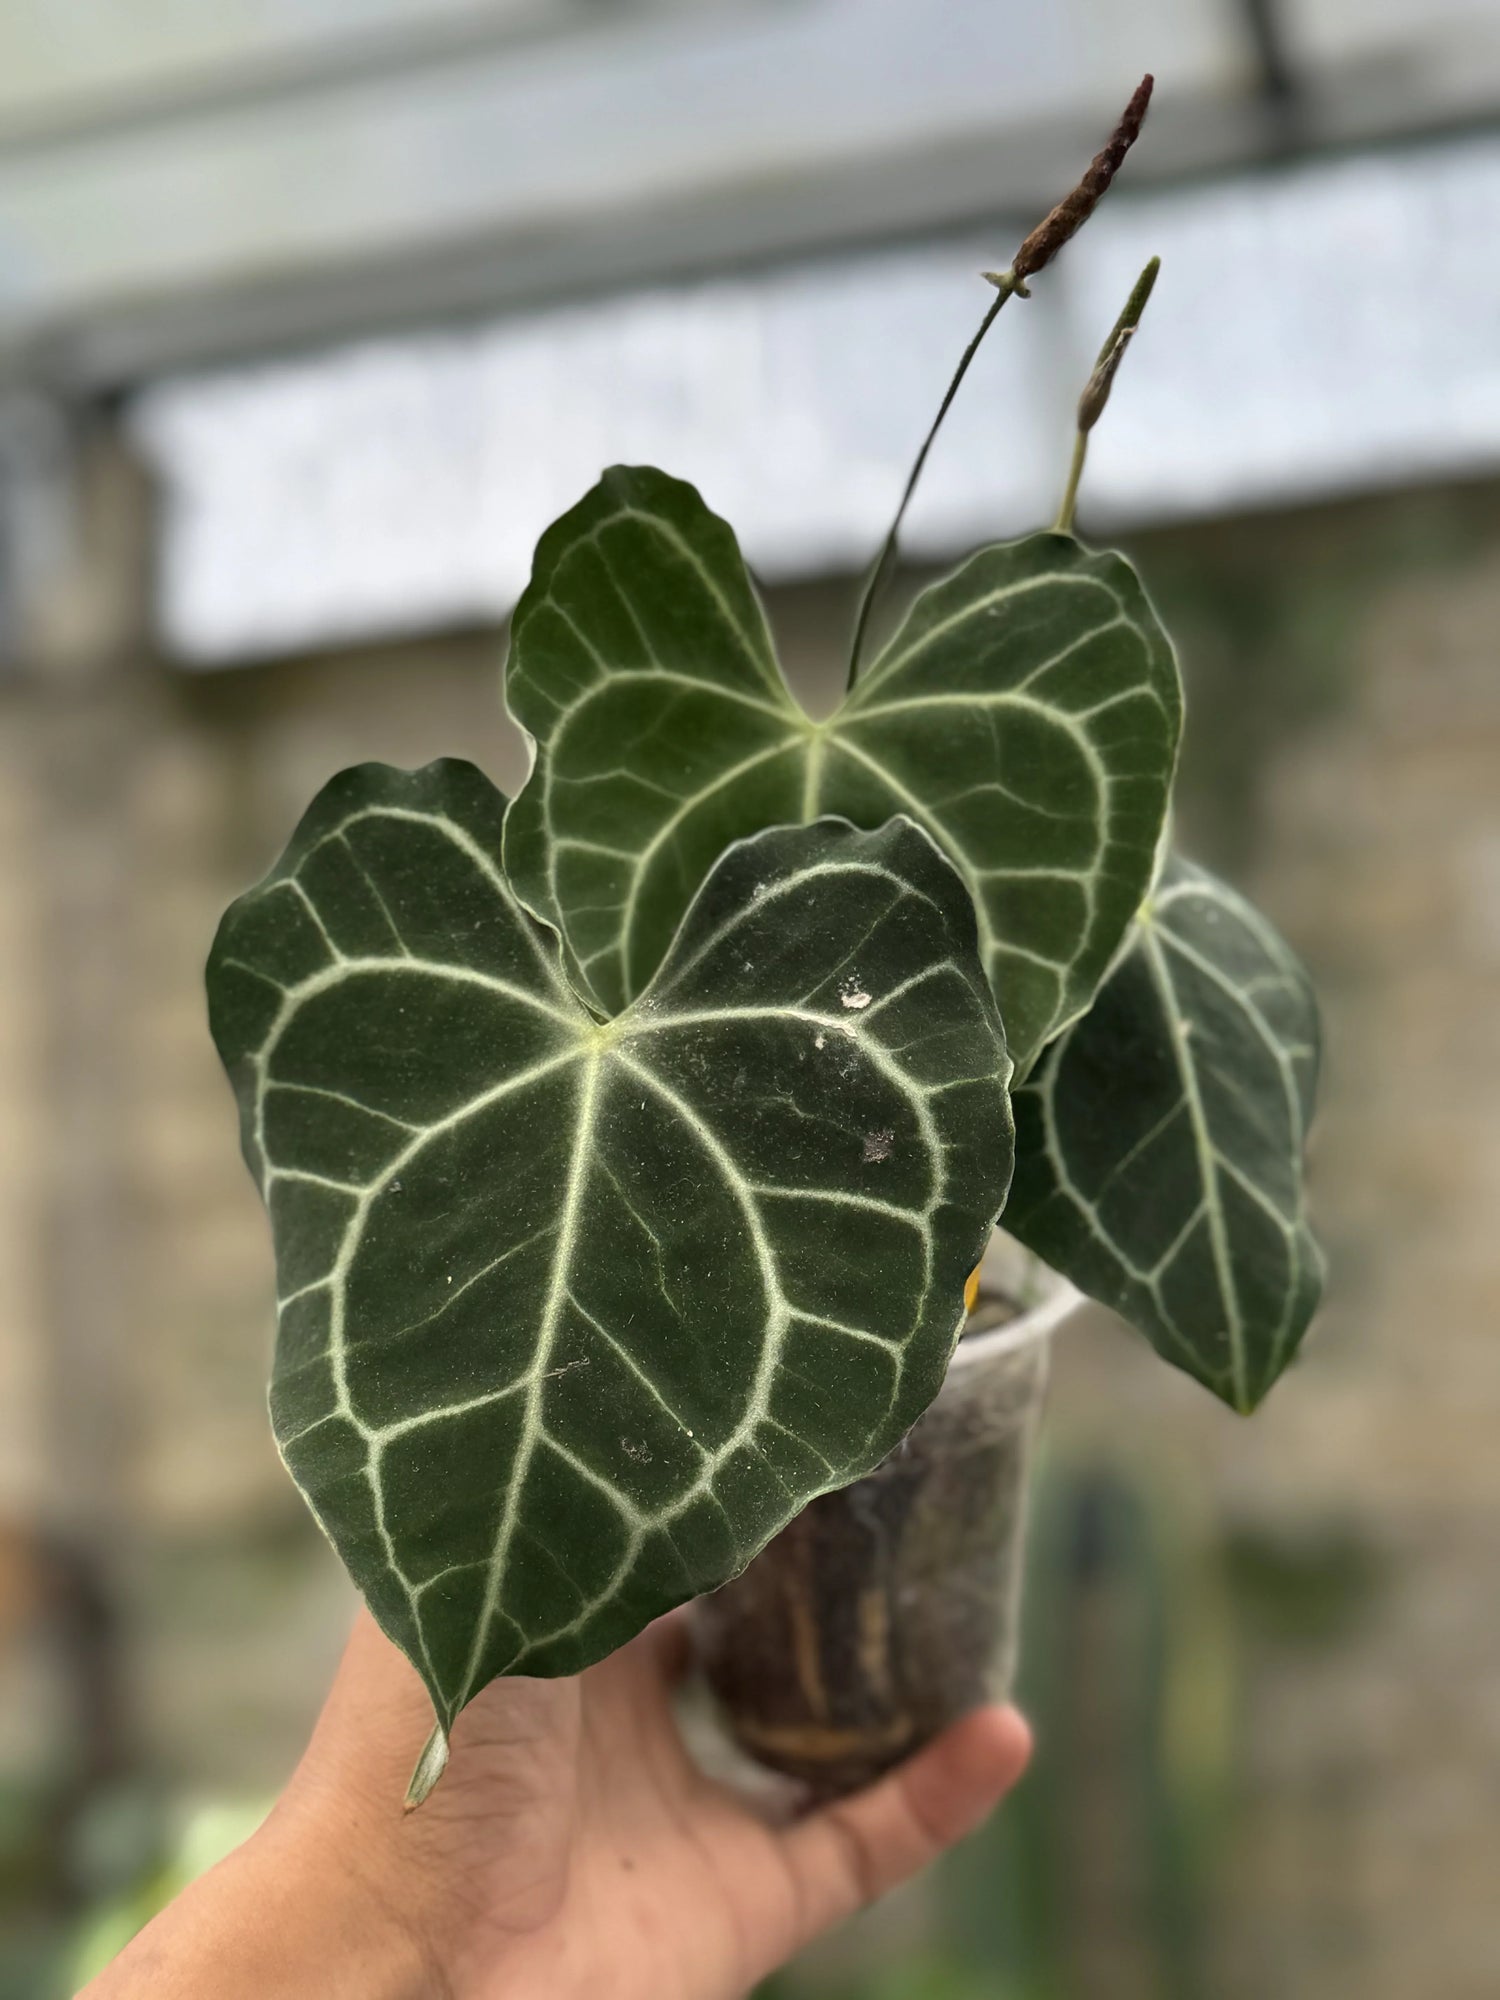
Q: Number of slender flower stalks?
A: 2